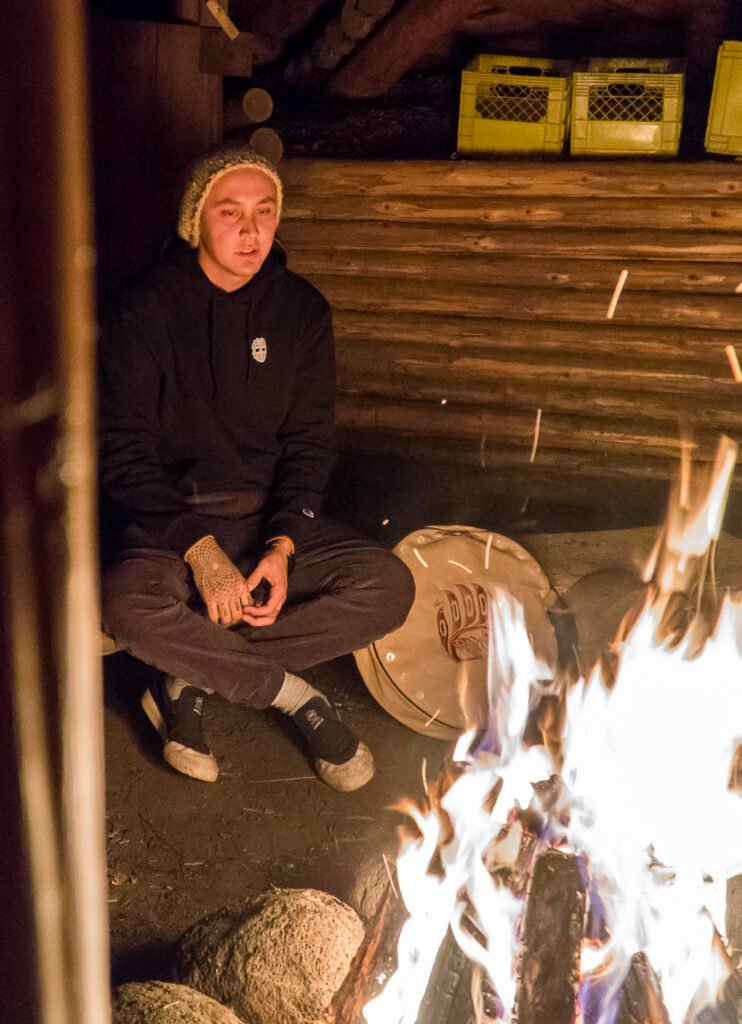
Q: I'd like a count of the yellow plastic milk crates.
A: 3